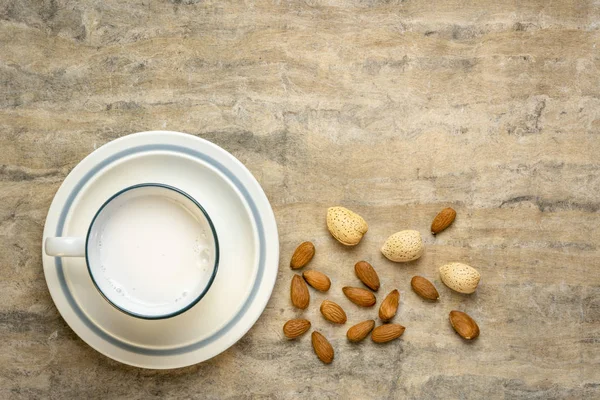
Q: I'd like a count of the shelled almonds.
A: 14